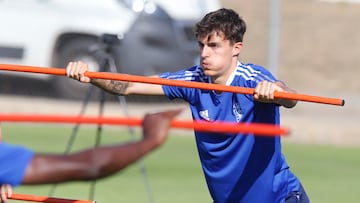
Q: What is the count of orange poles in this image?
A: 3